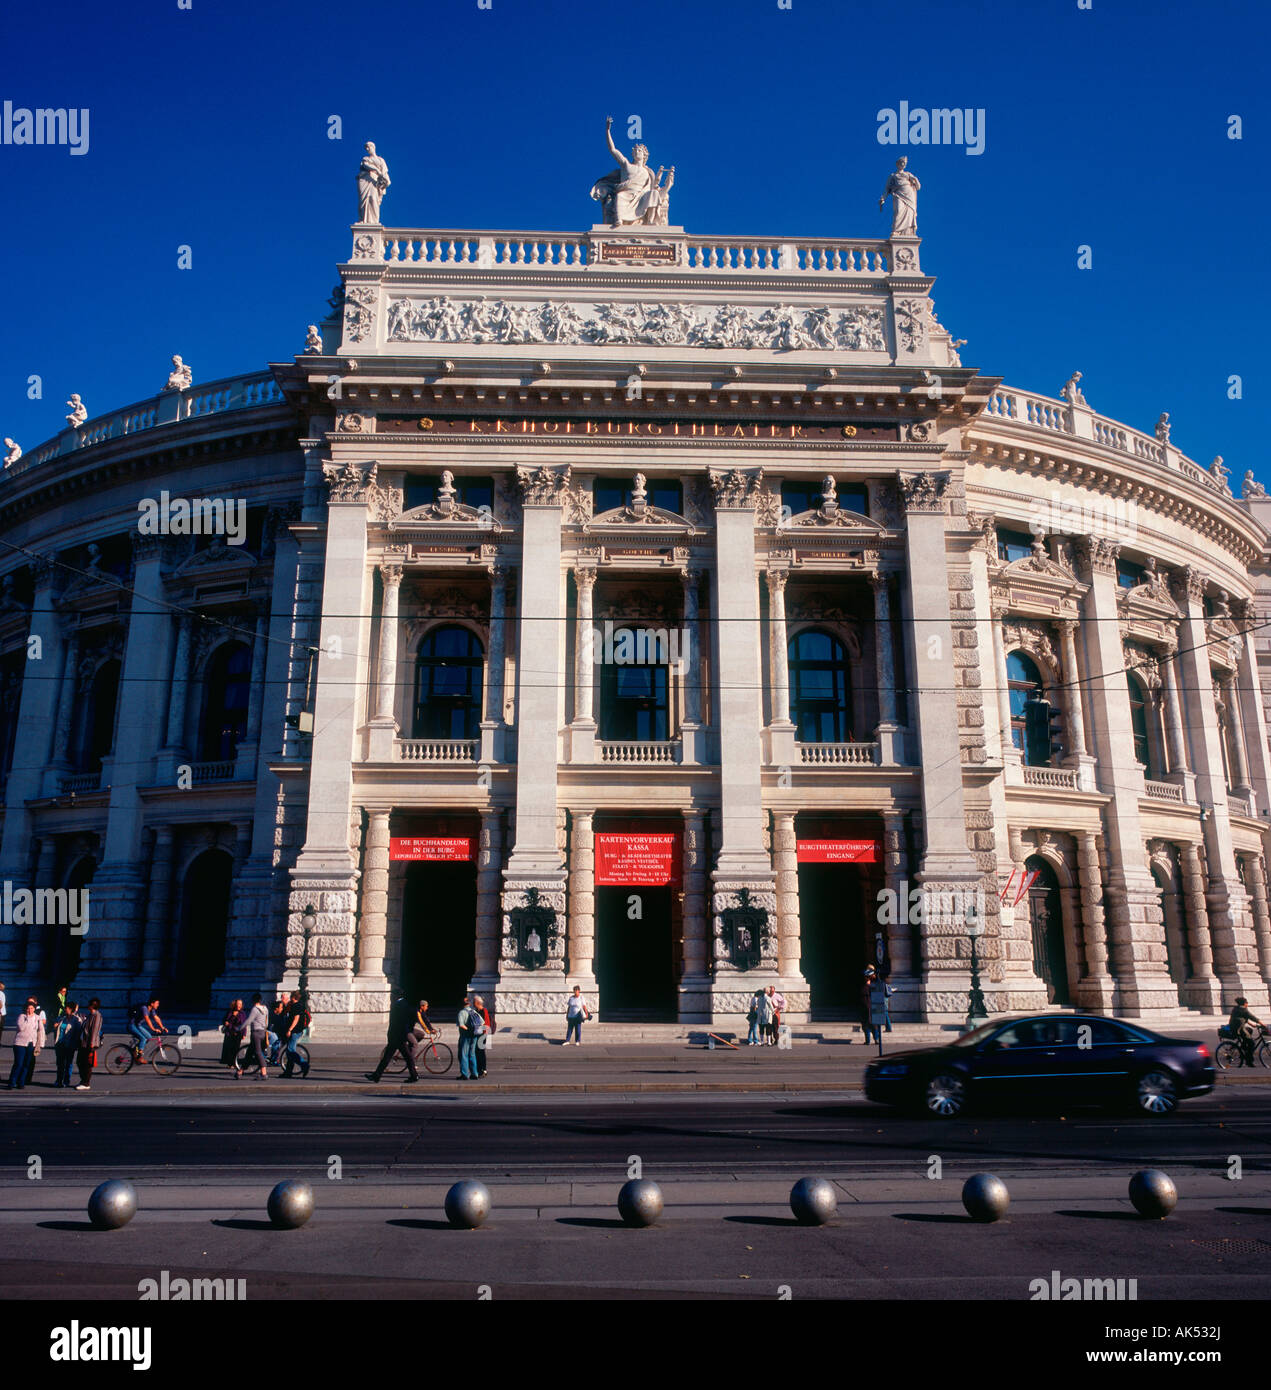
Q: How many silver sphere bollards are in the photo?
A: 7